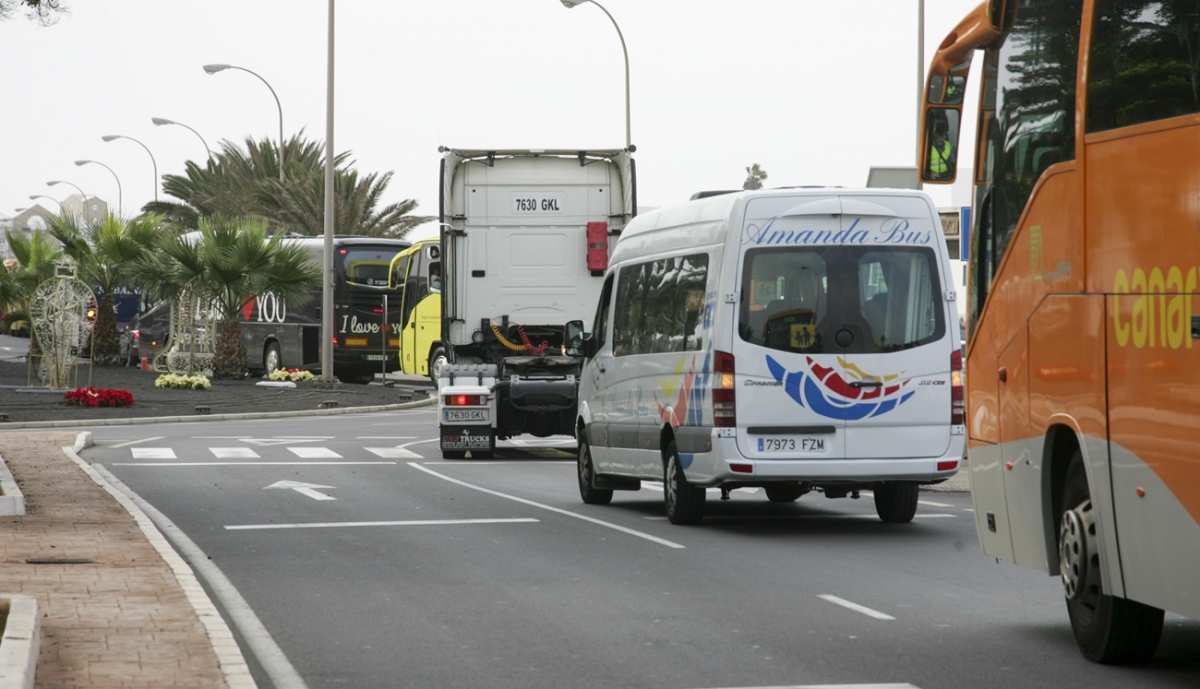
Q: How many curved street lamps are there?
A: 8